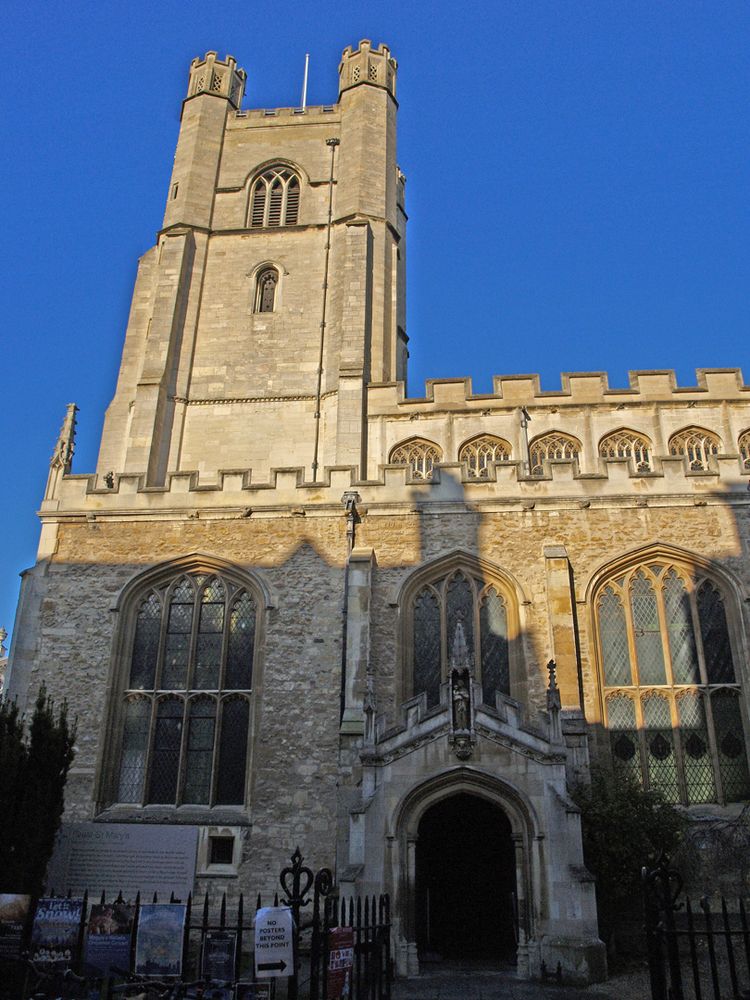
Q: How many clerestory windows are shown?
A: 6